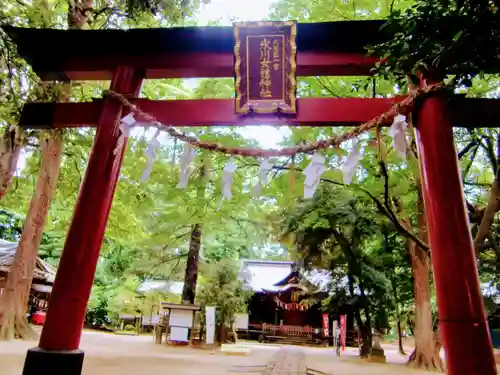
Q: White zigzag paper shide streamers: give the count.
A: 8